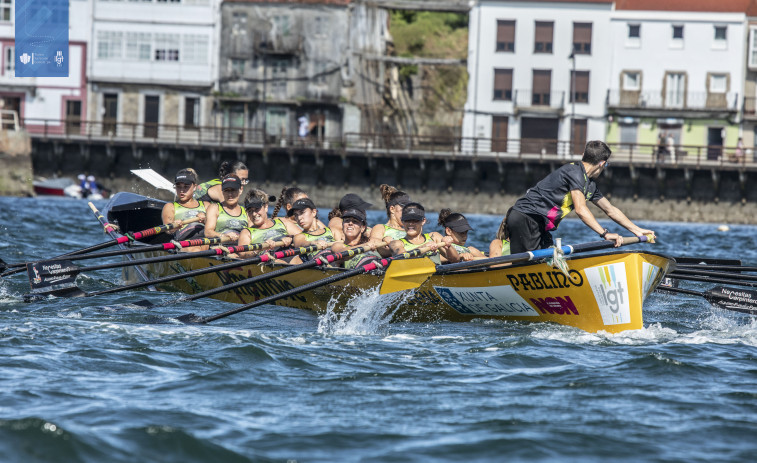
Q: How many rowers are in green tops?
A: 12